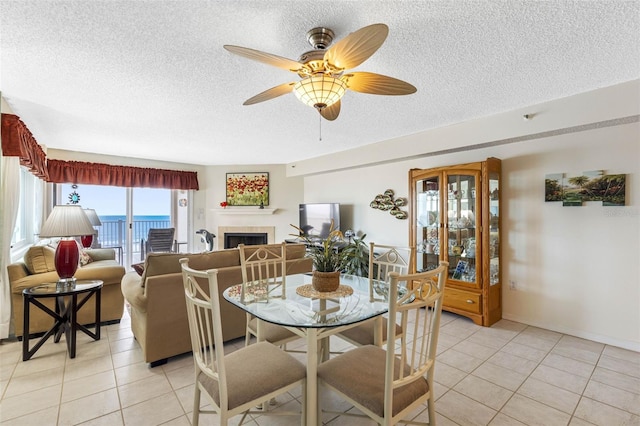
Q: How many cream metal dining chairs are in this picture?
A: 4